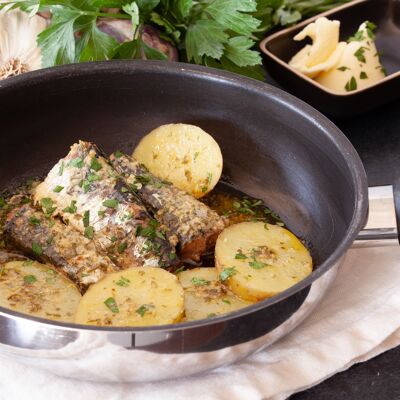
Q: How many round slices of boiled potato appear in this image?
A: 5